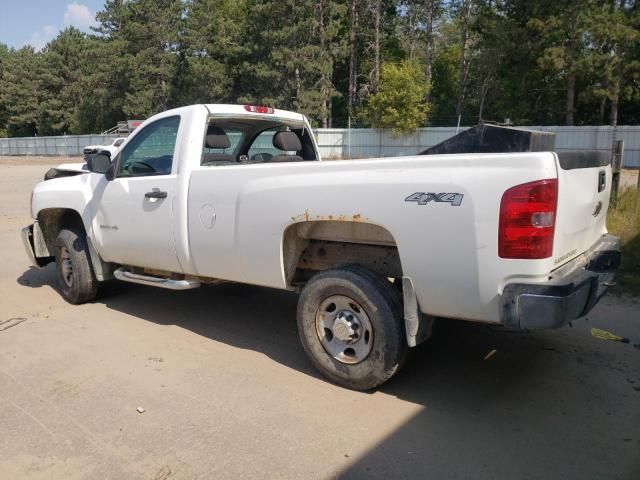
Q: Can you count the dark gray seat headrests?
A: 2